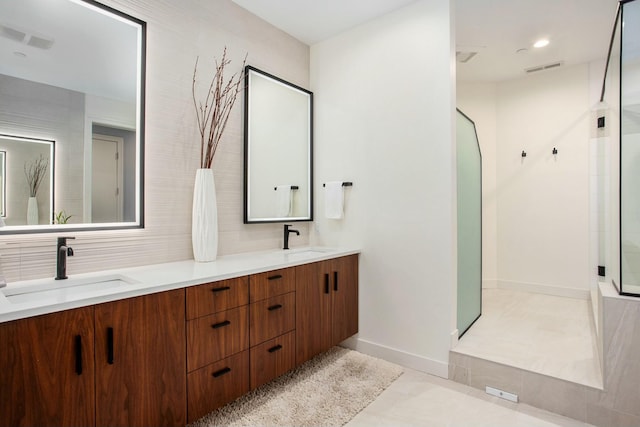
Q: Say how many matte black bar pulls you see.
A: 10